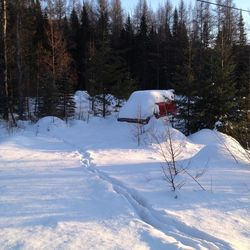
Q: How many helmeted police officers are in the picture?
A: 0